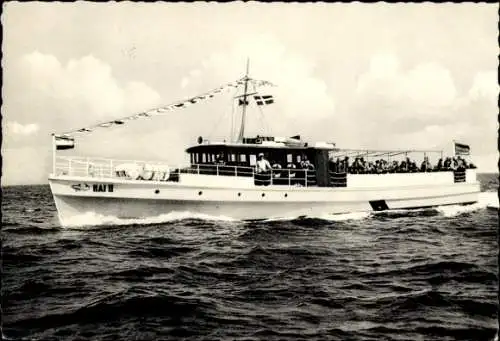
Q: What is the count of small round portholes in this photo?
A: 5